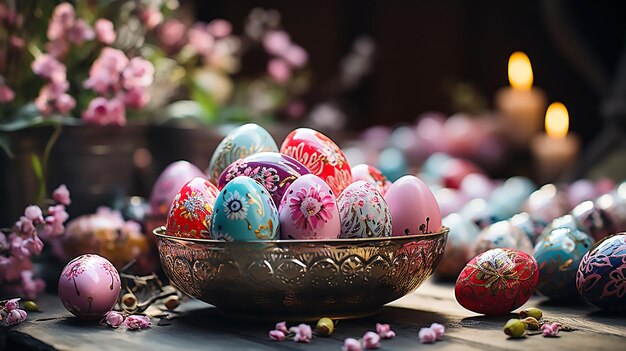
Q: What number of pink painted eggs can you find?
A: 4